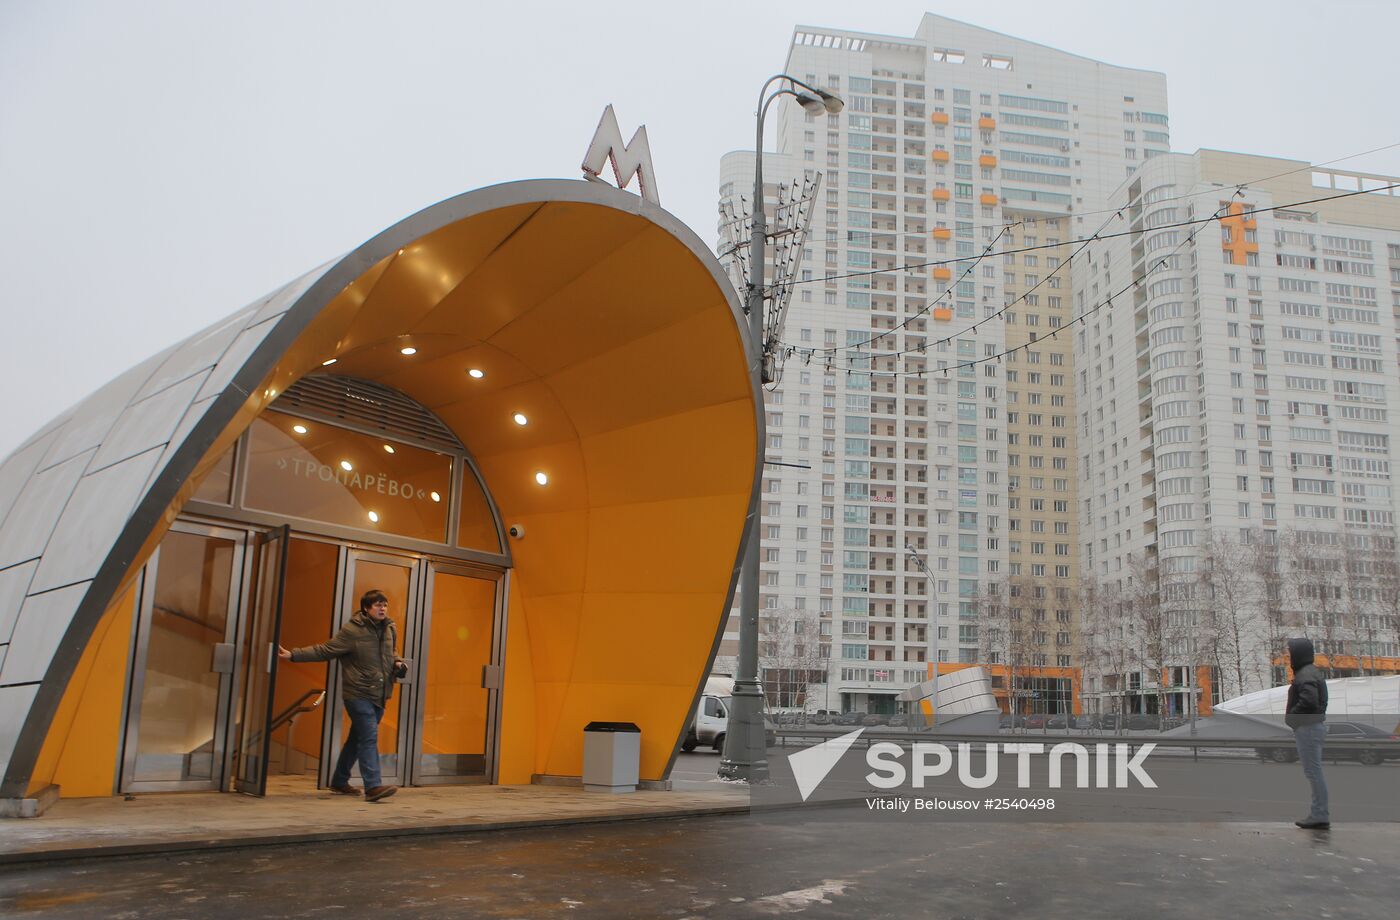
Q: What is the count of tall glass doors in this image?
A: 4